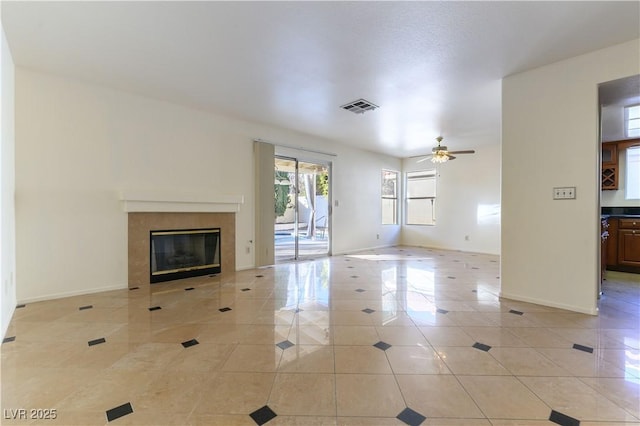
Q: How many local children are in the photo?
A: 0